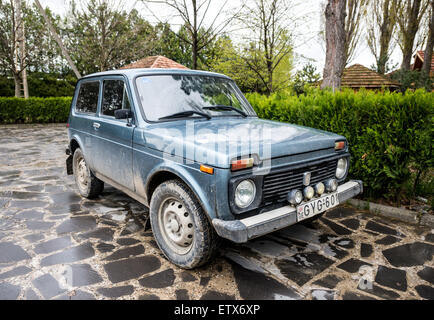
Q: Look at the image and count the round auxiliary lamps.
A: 4